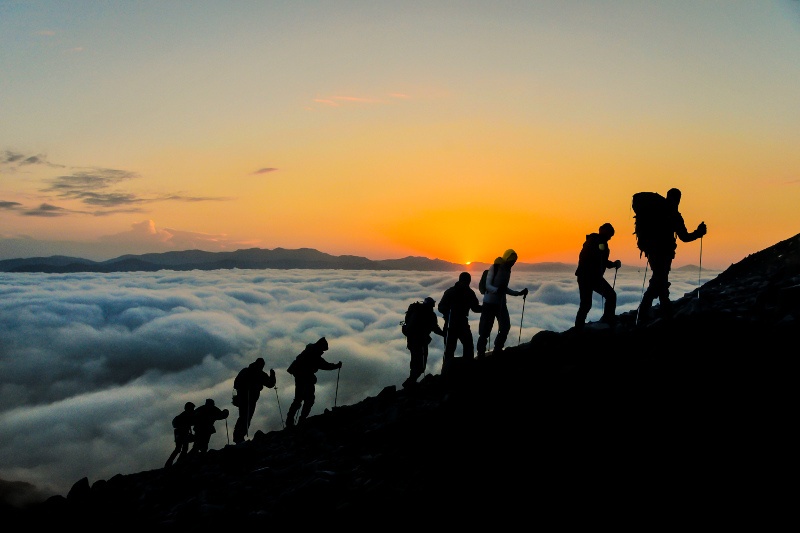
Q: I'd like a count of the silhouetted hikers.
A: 9